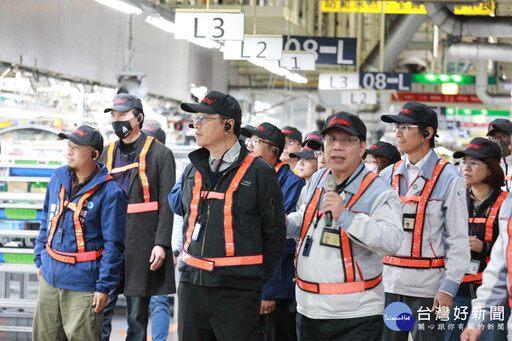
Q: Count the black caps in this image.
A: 13